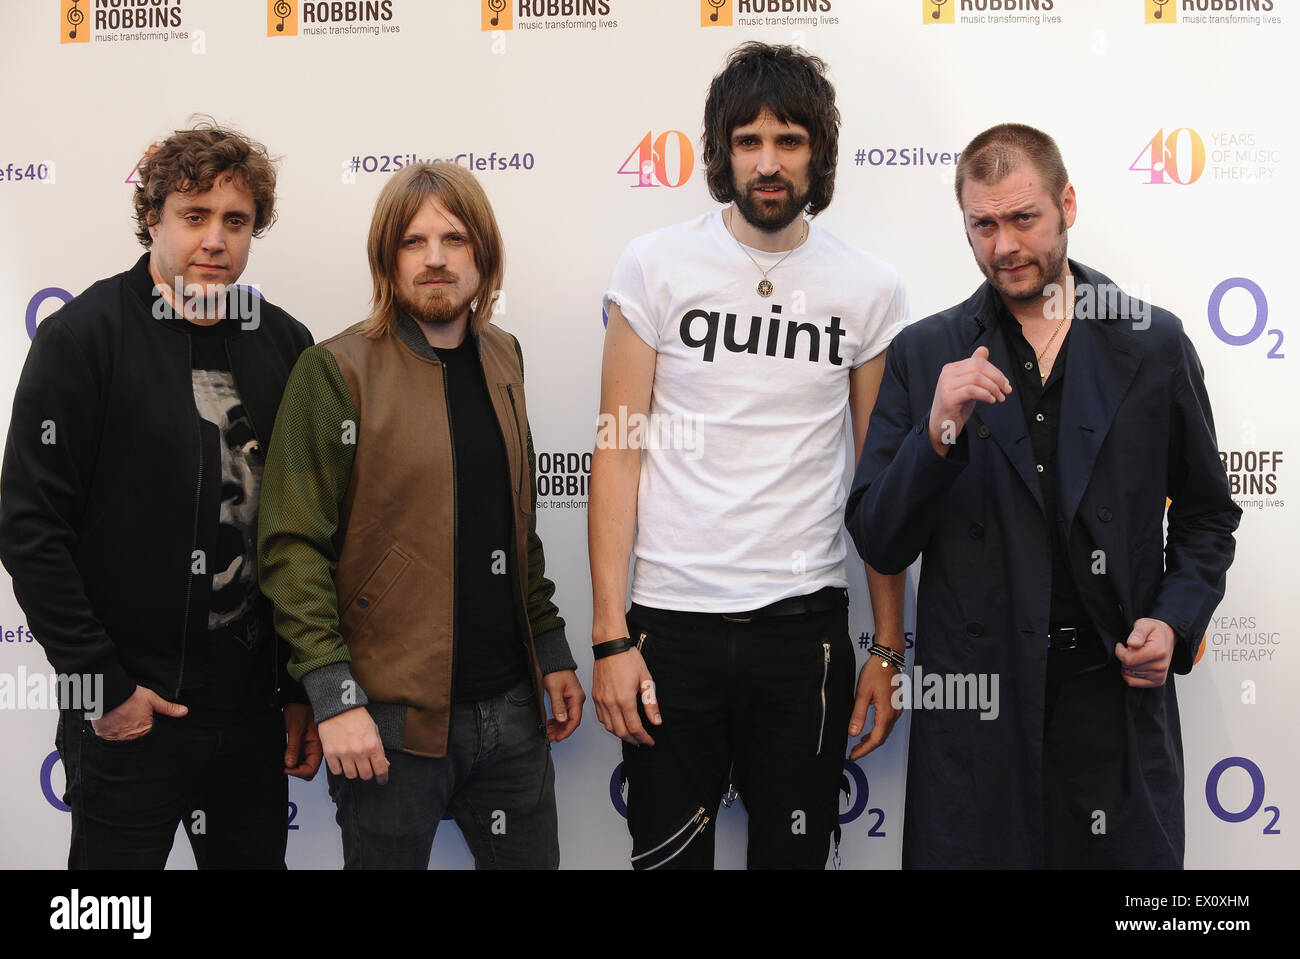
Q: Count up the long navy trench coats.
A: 1